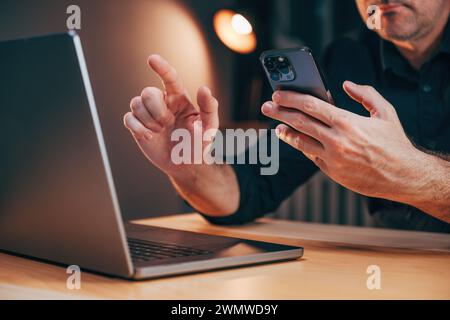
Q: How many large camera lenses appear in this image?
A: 3